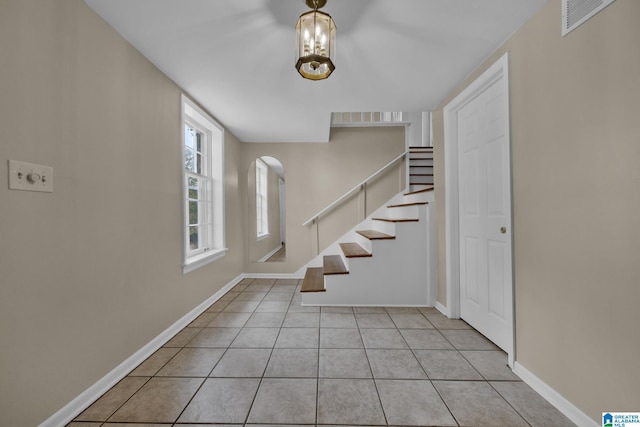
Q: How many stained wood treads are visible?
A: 13